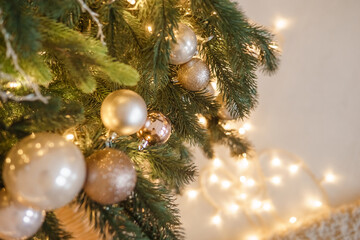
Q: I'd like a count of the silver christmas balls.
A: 3